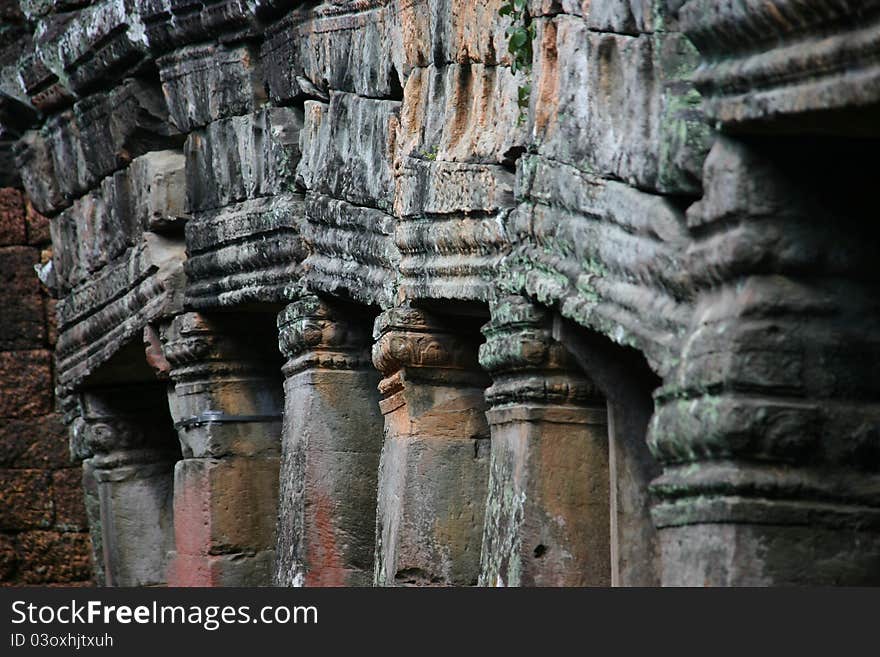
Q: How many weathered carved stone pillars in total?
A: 6